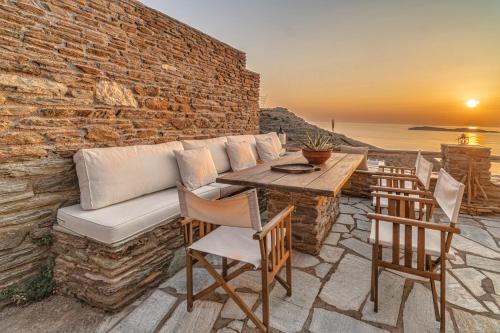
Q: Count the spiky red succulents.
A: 0